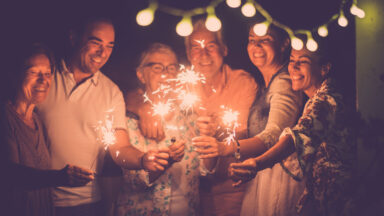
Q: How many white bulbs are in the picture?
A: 12